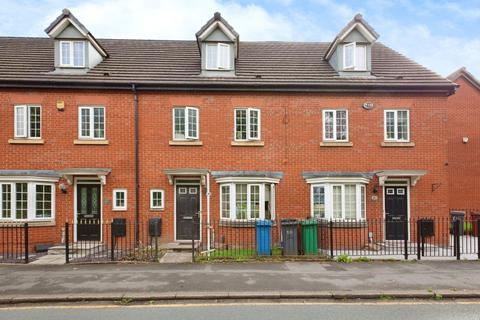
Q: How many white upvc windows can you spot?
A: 14